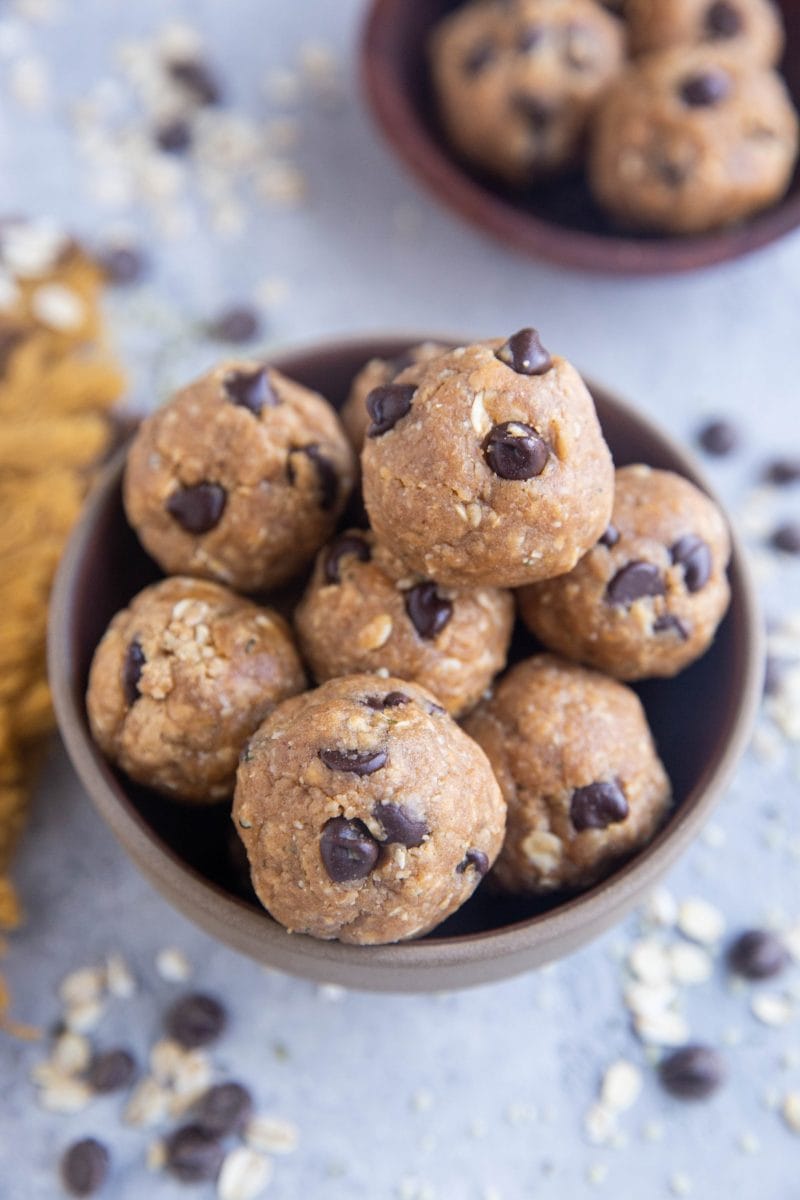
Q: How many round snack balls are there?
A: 11